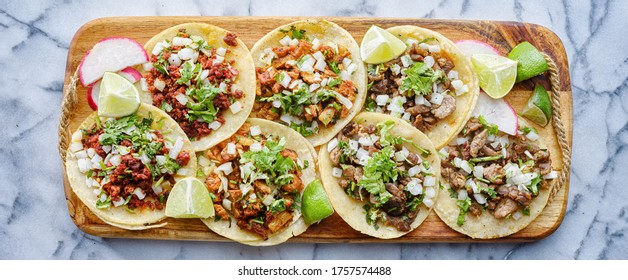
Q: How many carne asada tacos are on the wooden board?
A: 3